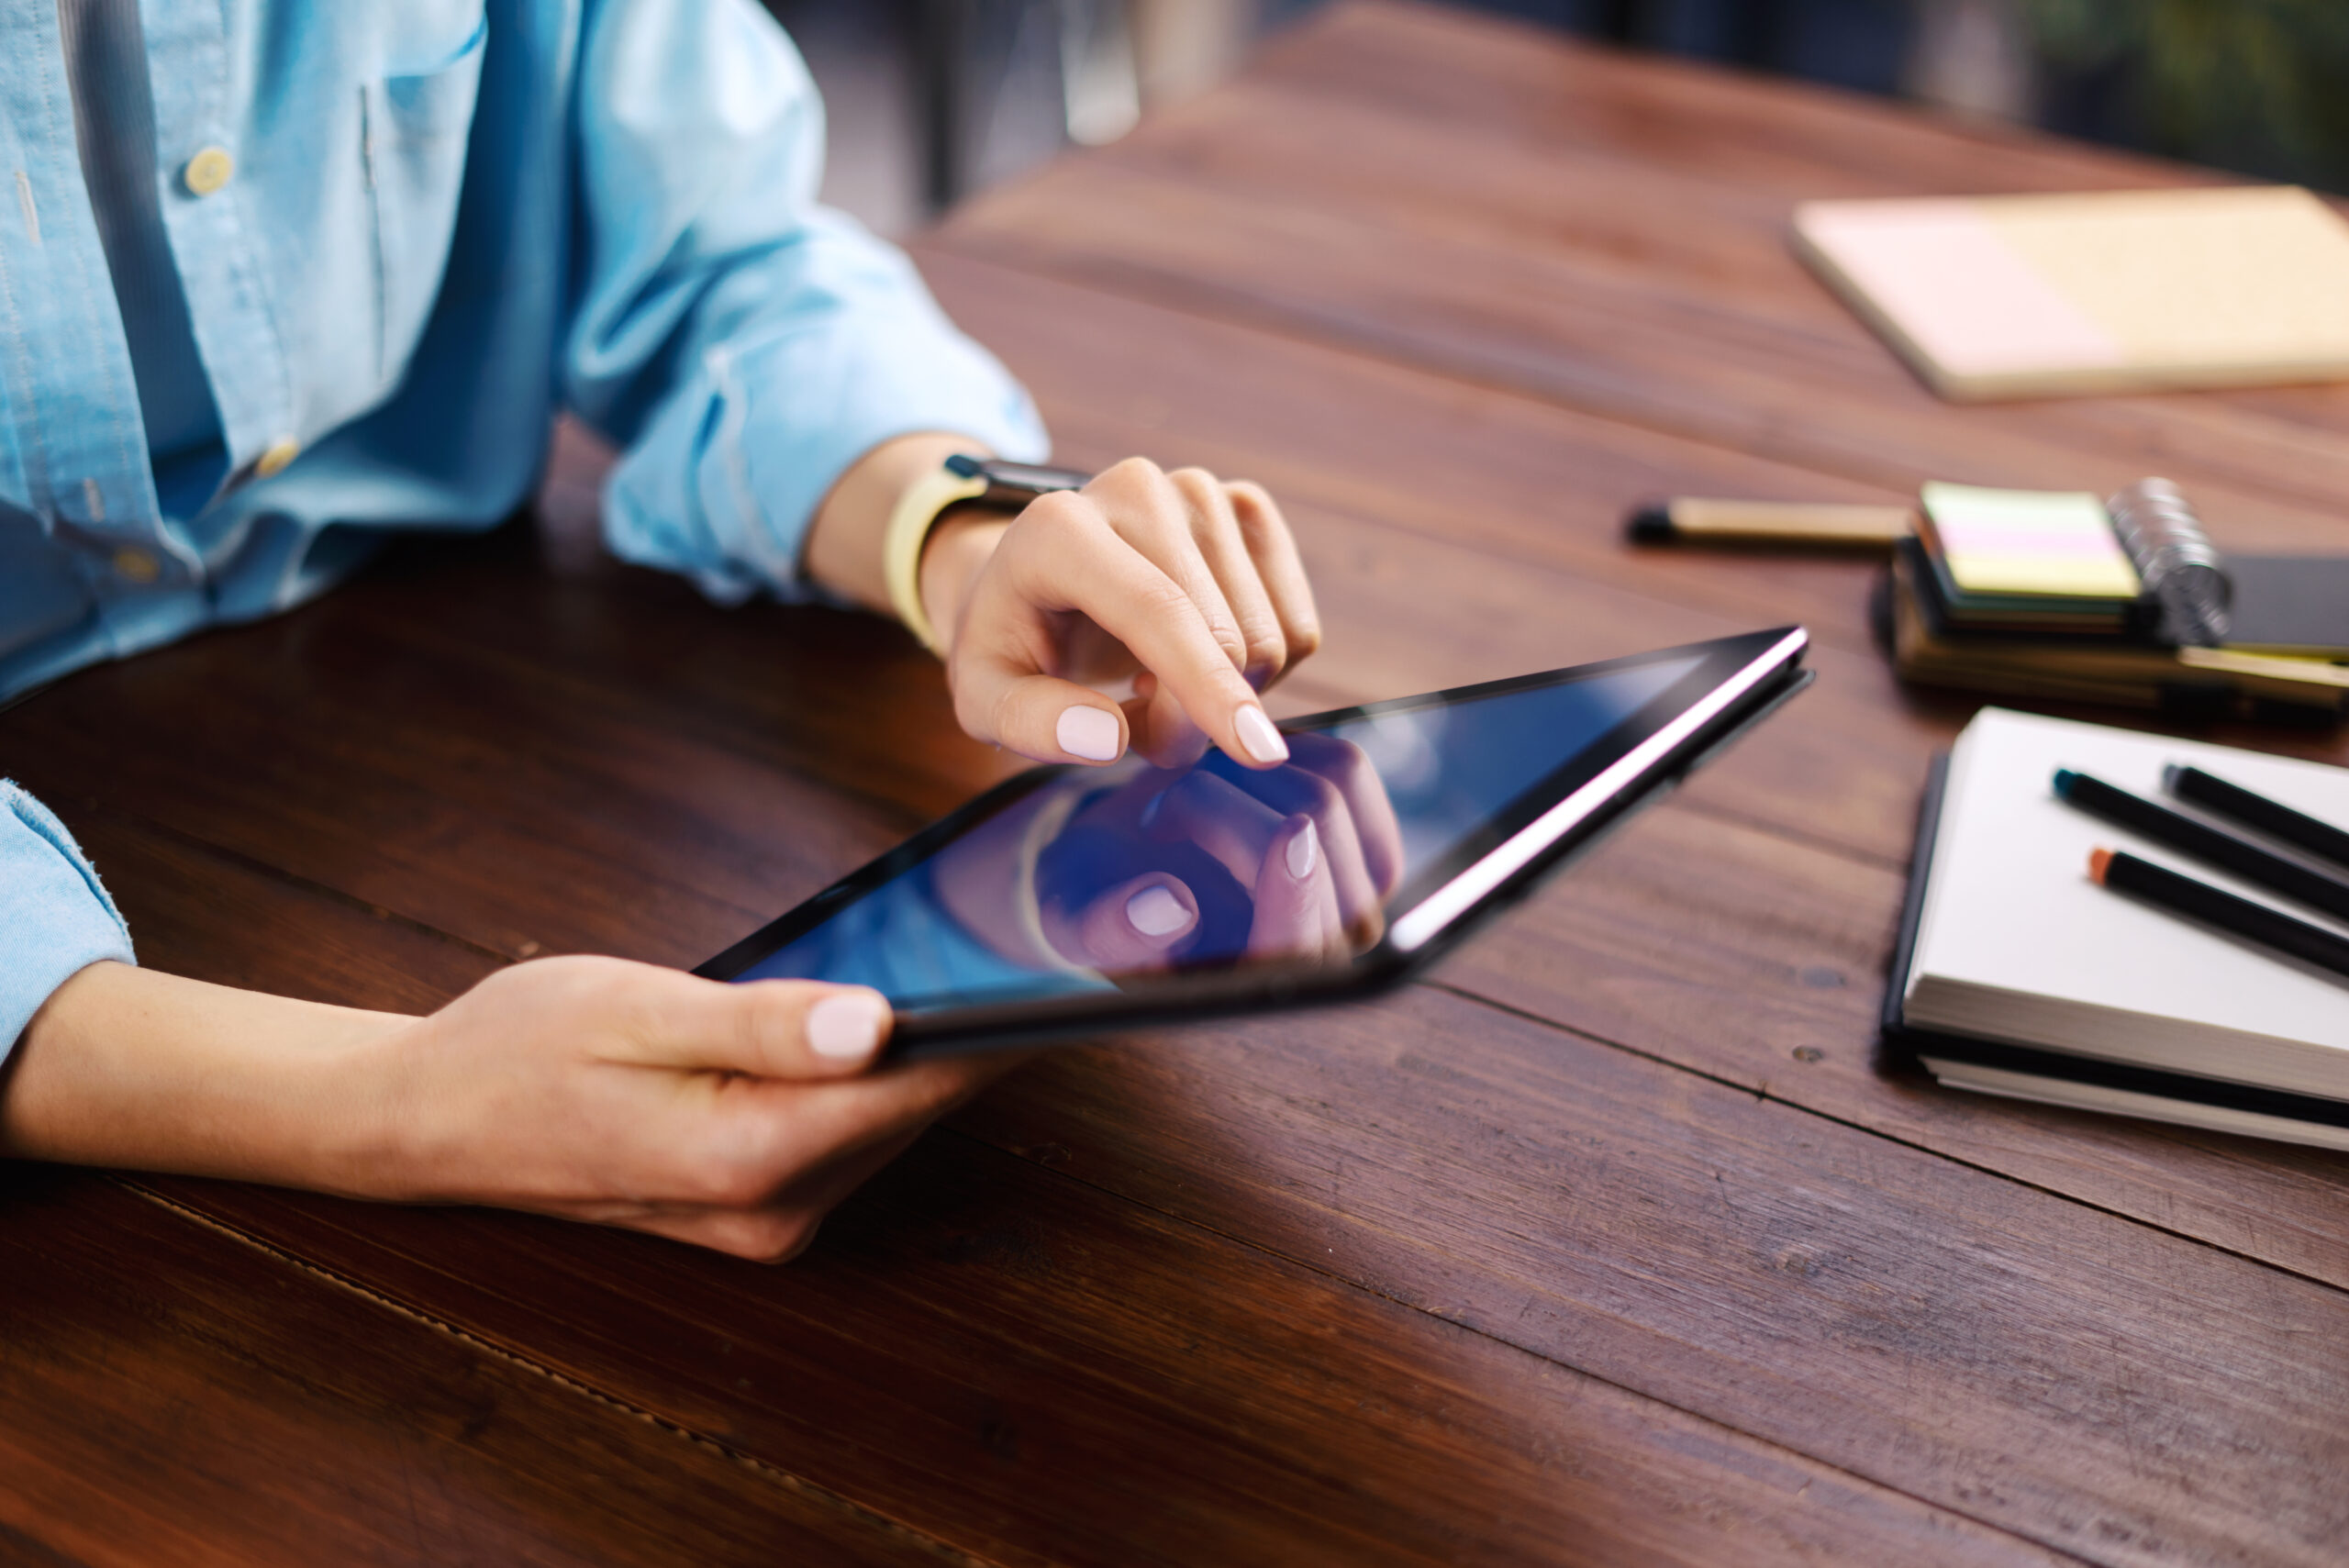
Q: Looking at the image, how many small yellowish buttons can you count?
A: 3